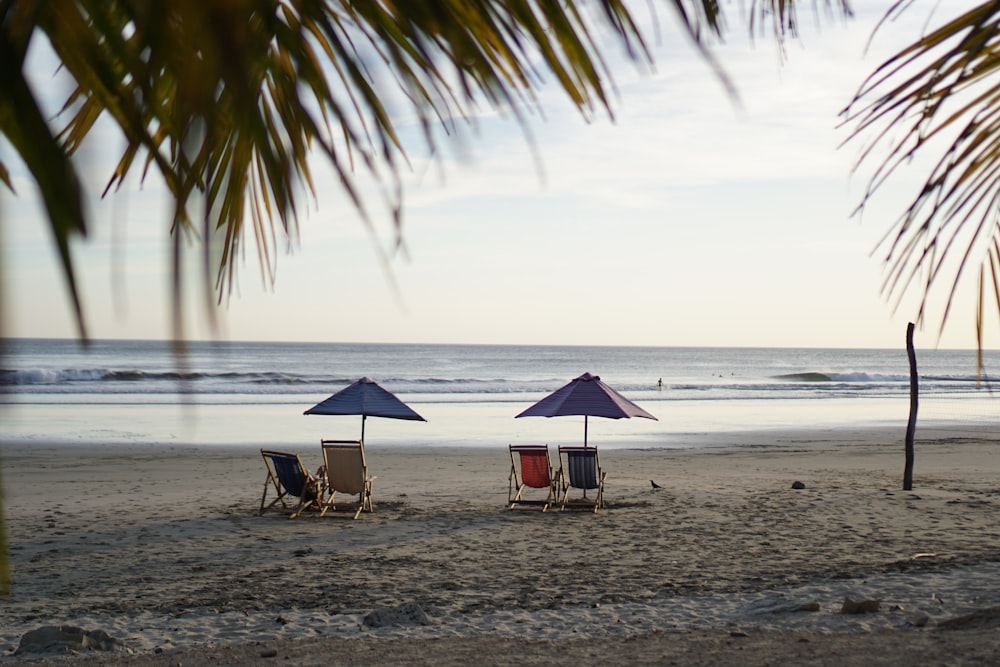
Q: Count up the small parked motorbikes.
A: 0